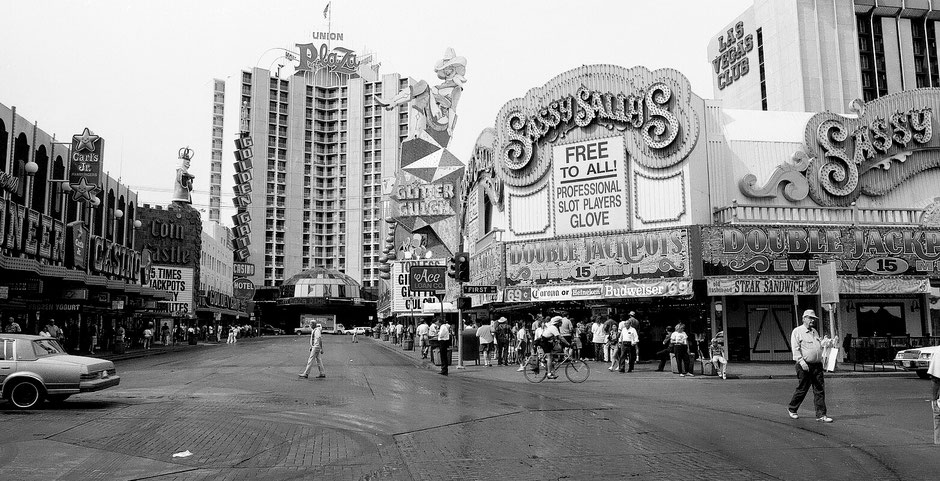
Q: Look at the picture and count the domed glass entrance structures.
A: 1